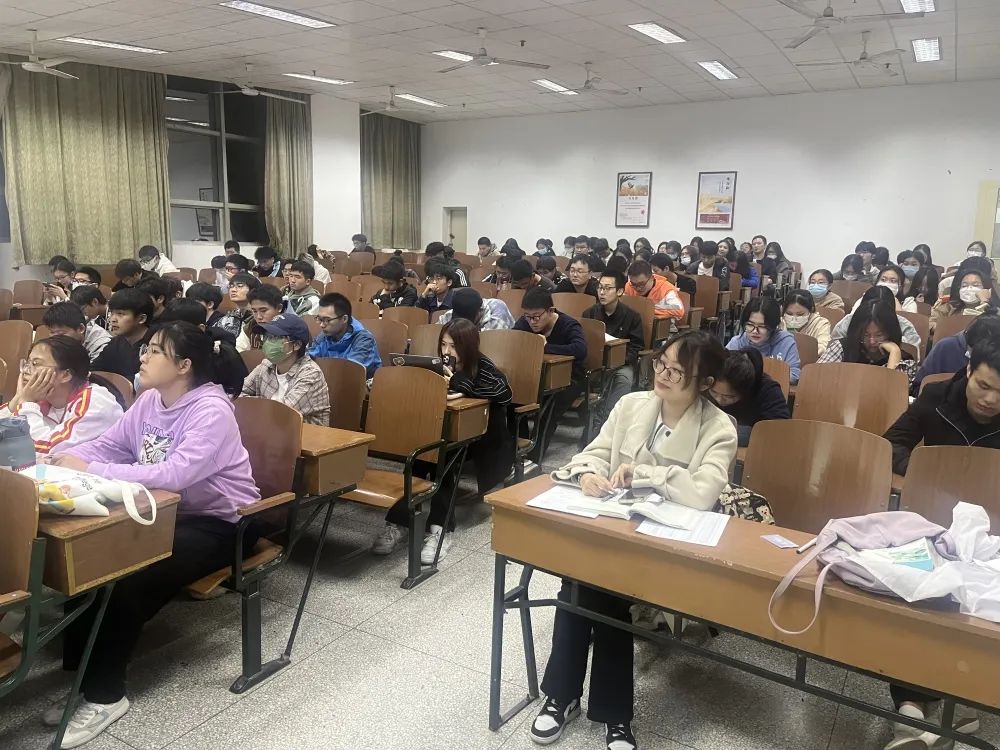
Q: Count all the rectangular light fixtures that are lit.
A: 10